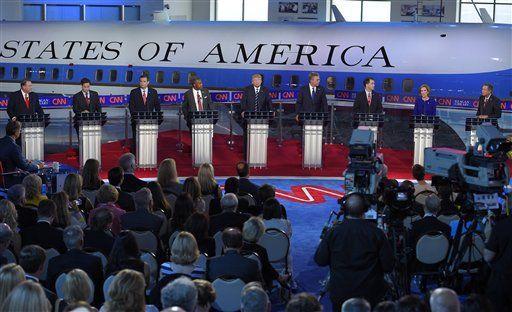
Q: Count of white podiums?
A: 9